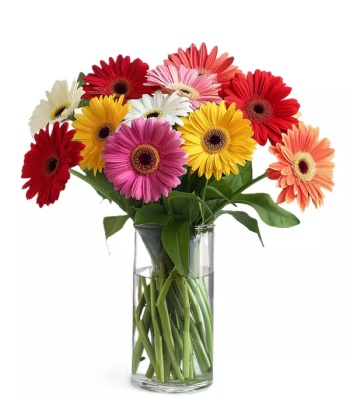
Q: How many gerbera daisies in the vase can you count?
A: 11